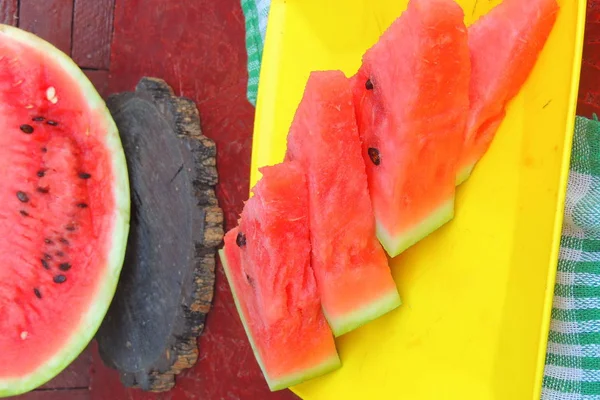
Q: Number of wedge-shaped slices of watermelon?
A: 4